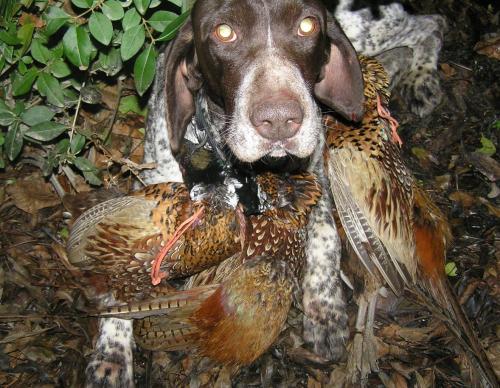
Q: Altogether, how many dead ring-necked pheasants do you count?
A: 3